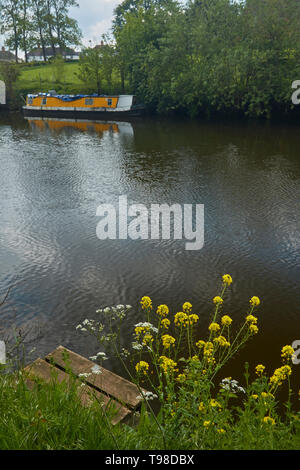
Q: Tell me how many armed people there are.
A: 0